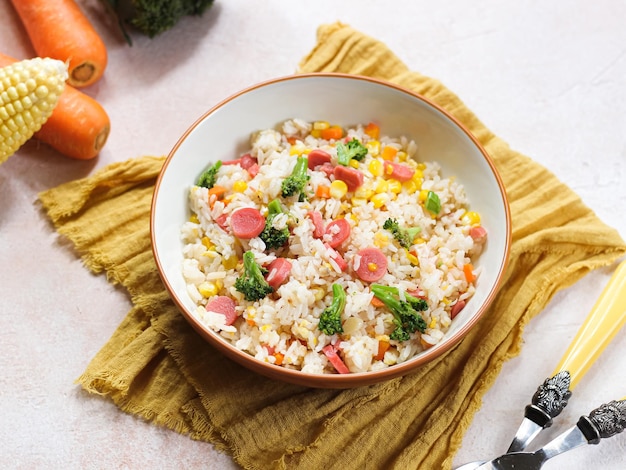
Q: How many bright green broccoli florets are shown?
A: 8